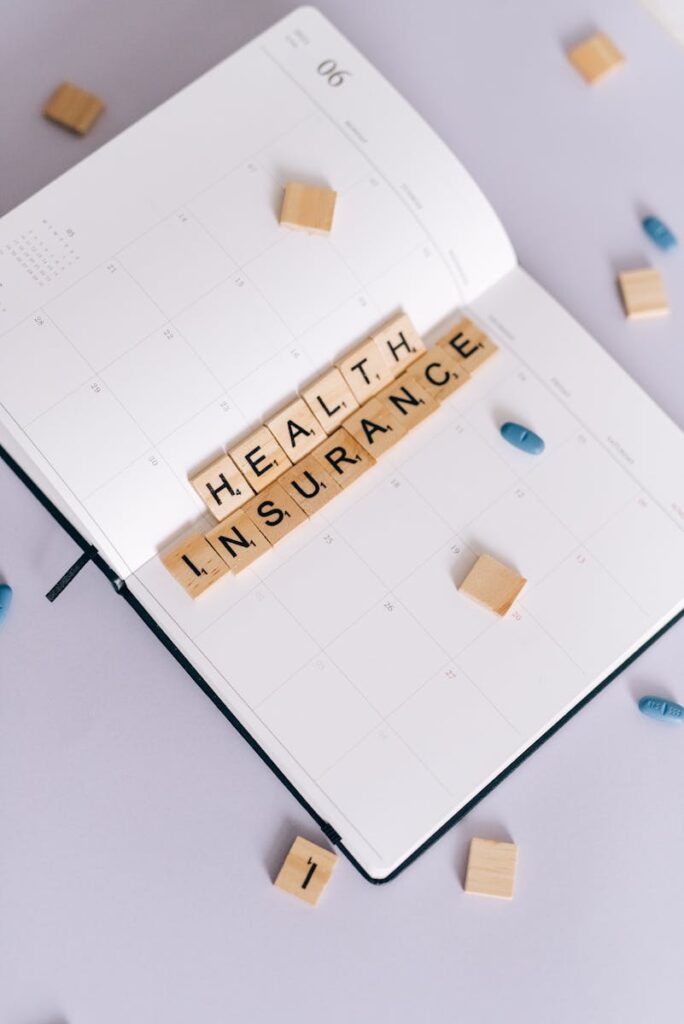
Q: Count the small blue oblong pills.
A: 4